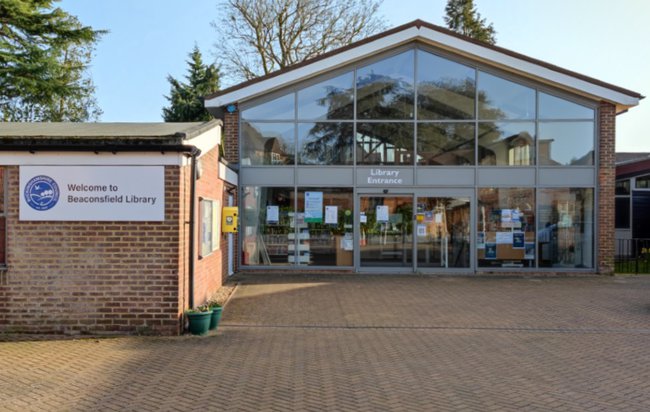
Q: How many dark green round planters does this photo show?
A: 2